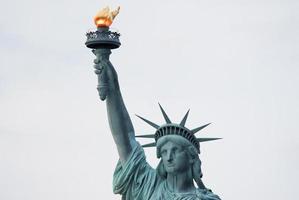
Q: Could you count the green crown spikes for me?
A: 7